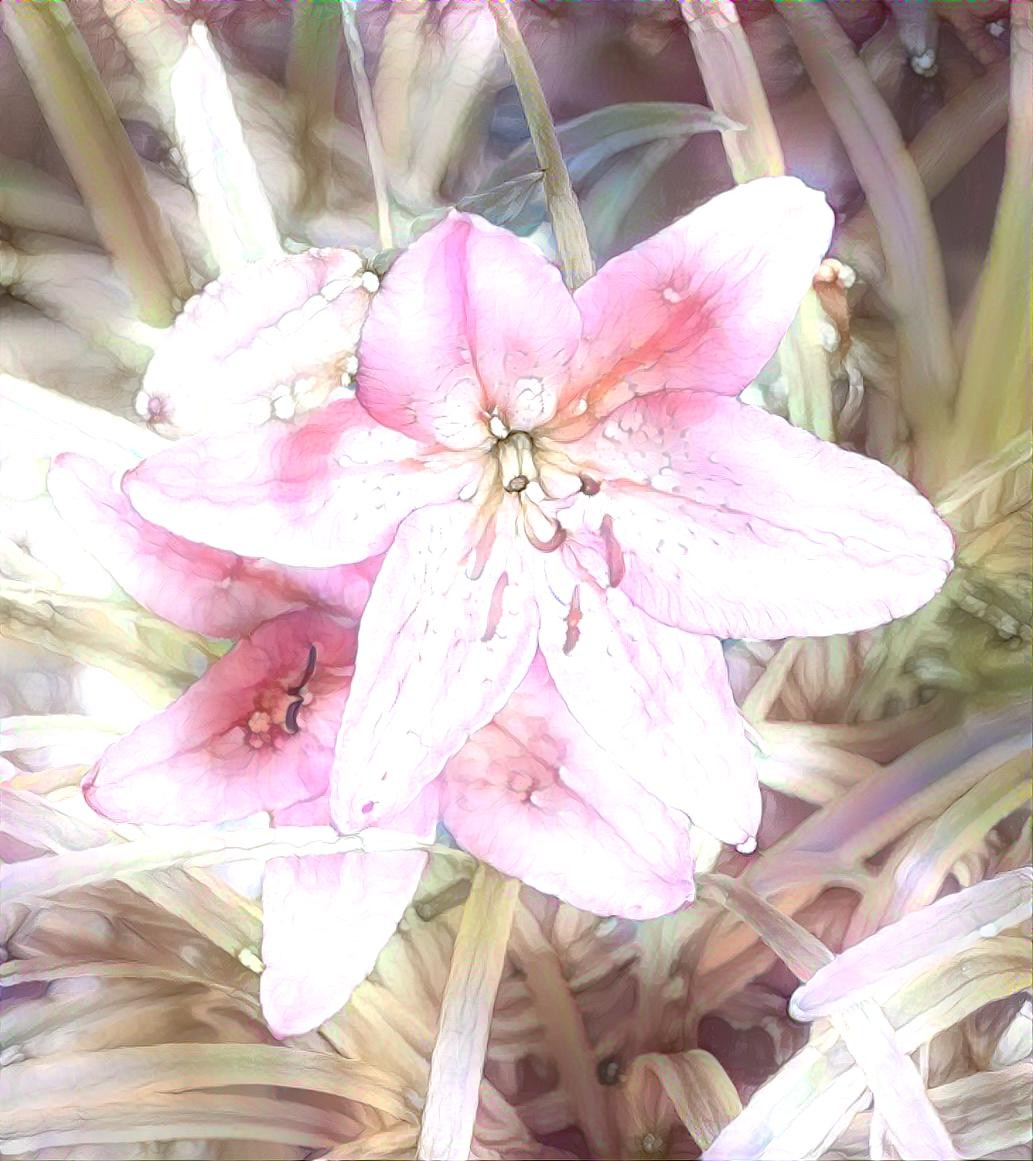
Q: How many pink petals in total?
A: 10